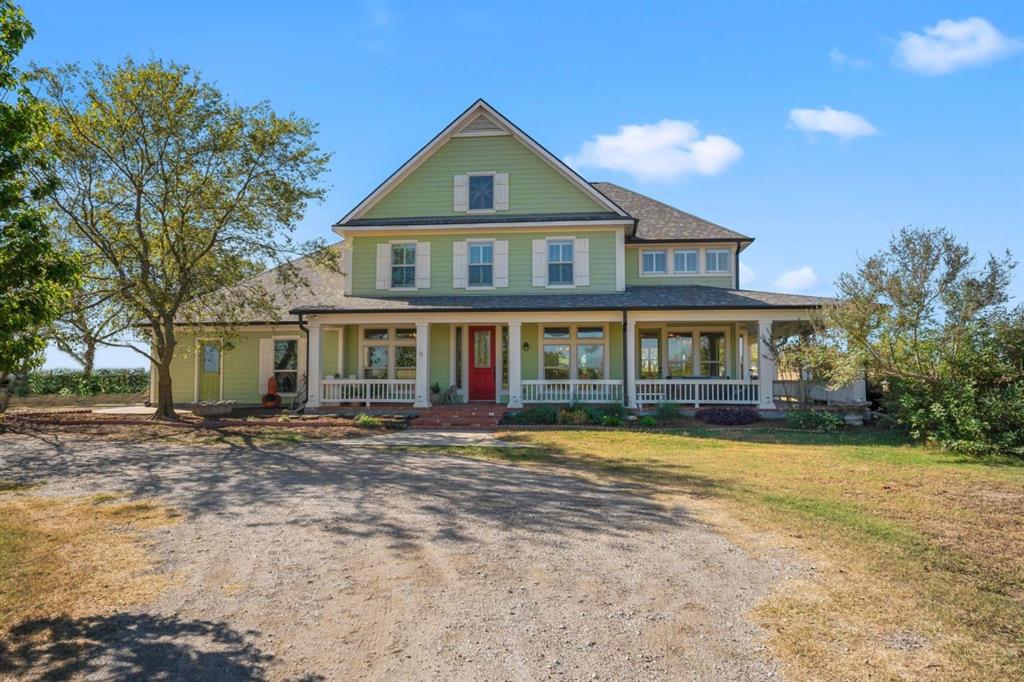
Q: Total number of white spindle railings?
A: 3